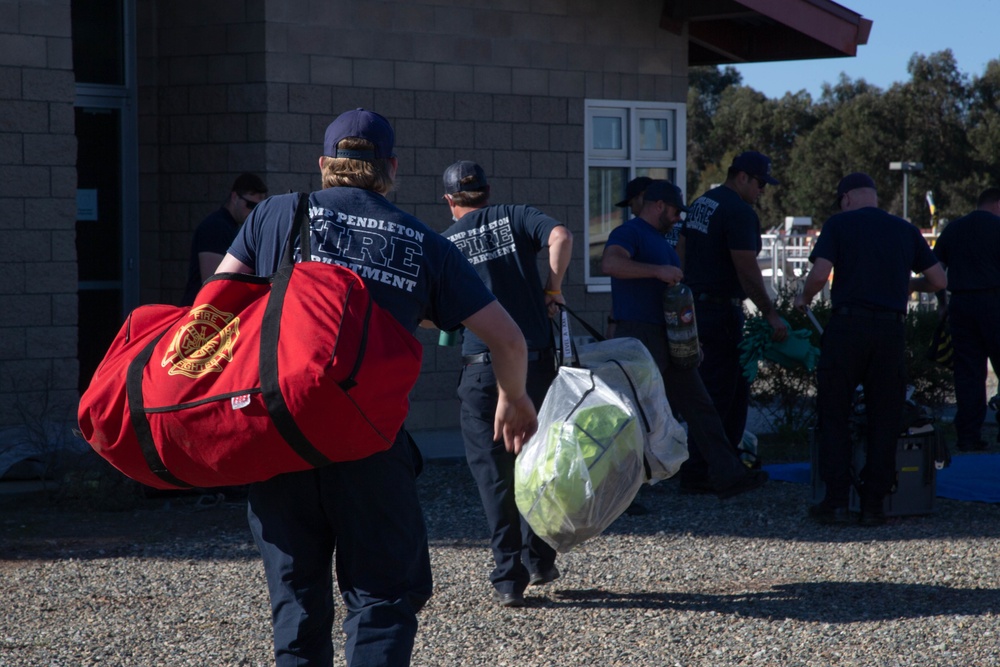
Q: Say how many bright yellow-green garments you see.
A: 1